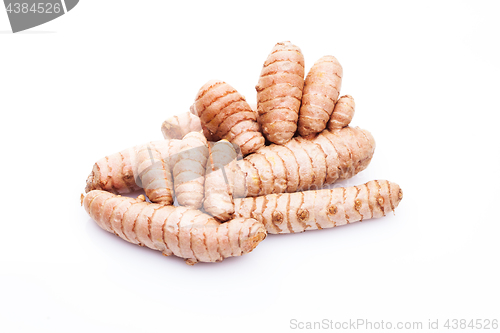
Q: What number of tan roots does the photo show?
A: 12